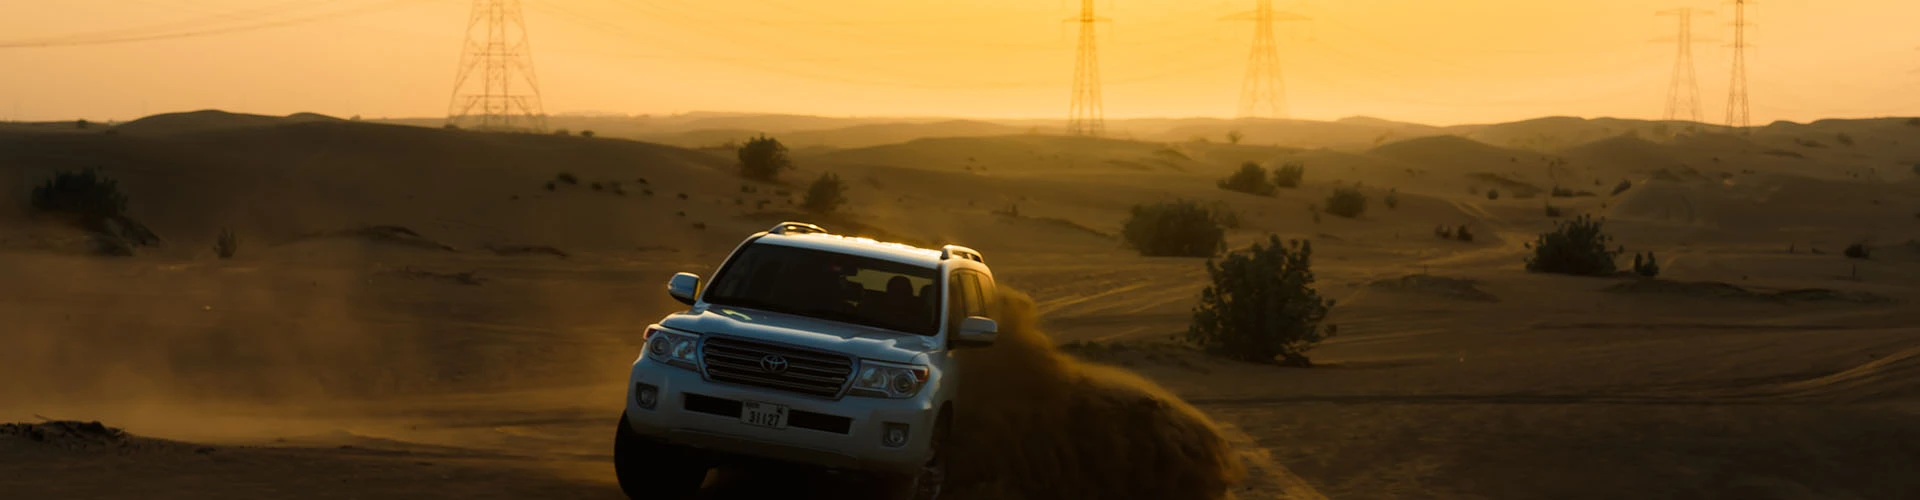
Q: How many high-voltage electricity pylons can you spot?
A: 5